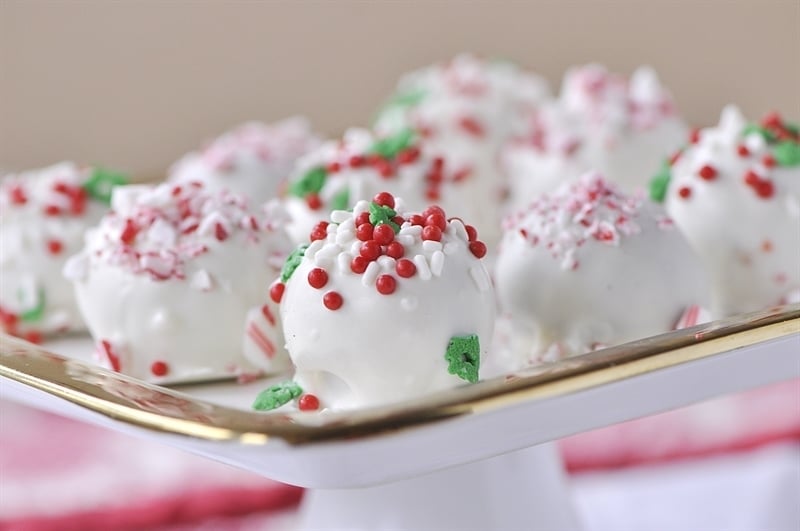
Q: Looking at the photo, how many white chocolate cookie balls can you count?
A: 9